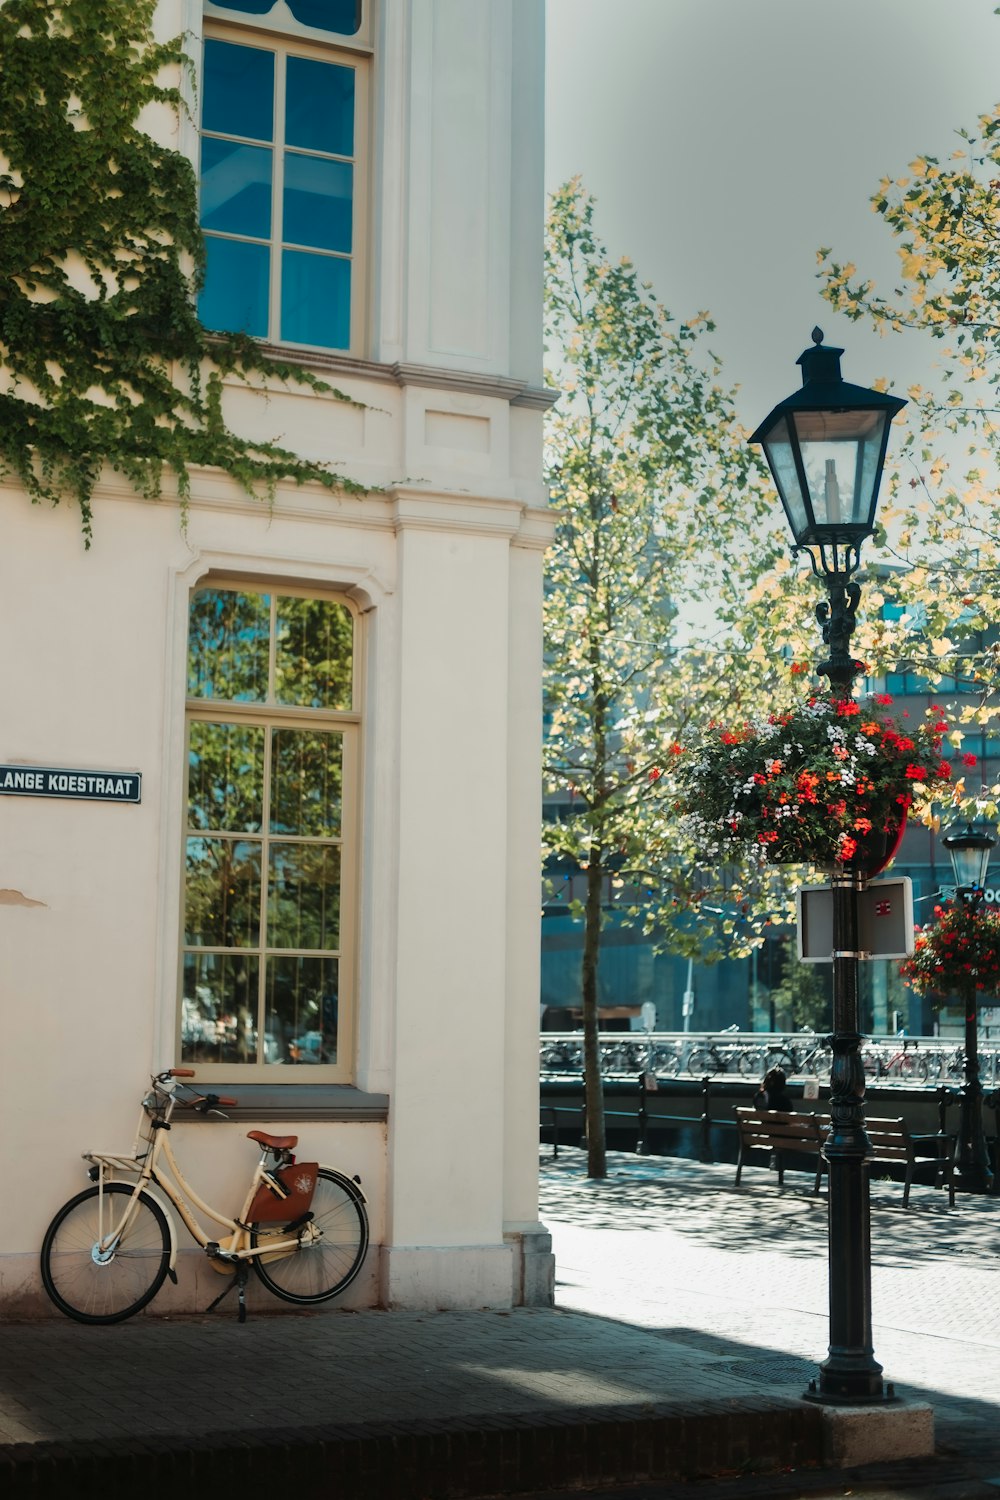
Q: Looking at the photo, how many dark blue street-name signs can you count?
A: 1